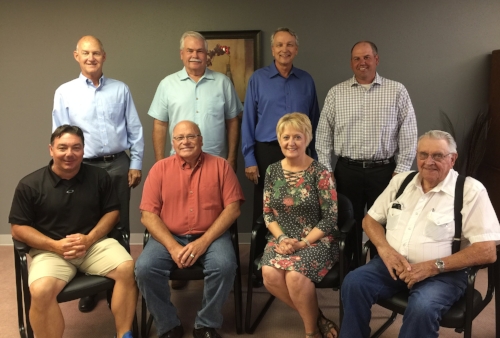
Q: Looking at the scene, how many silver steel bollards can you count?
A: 0